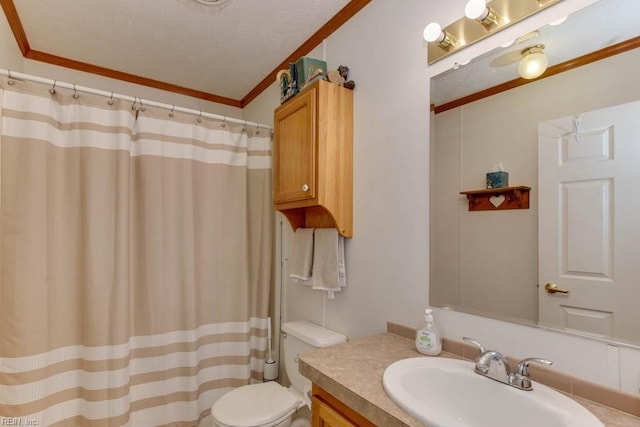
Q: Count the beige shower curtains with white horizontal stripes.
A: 1